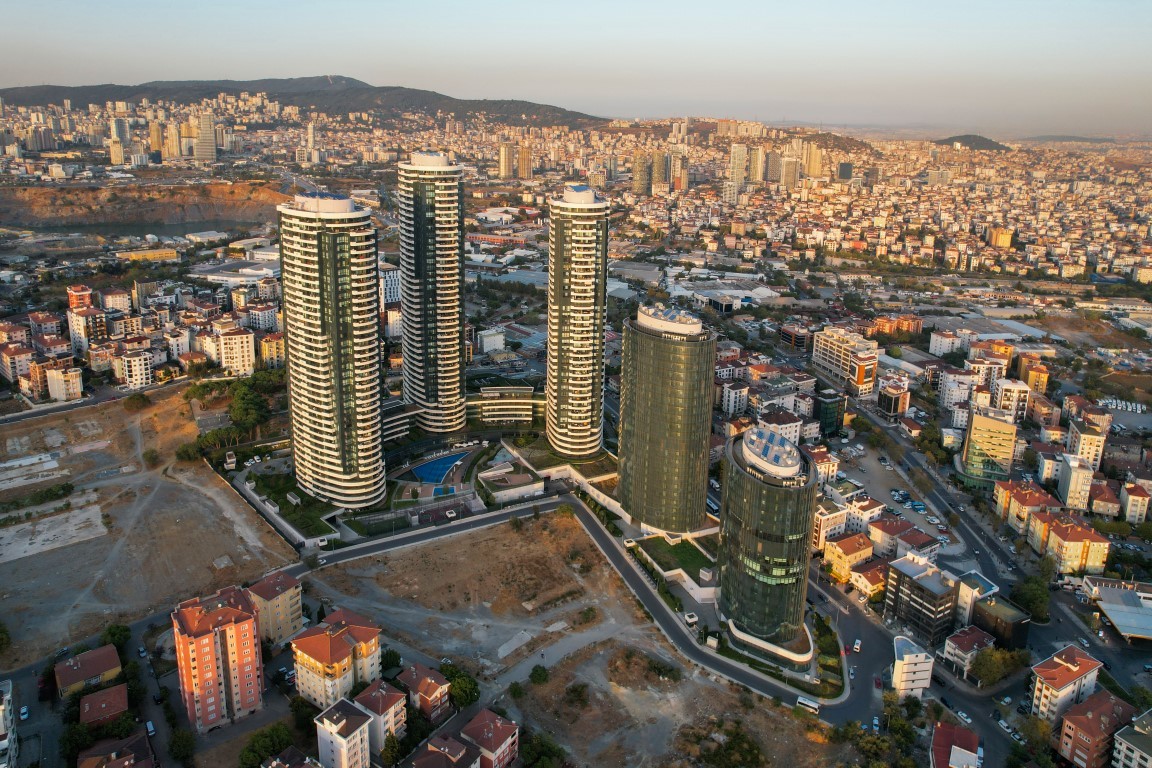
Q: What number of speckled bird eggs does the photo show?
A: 0